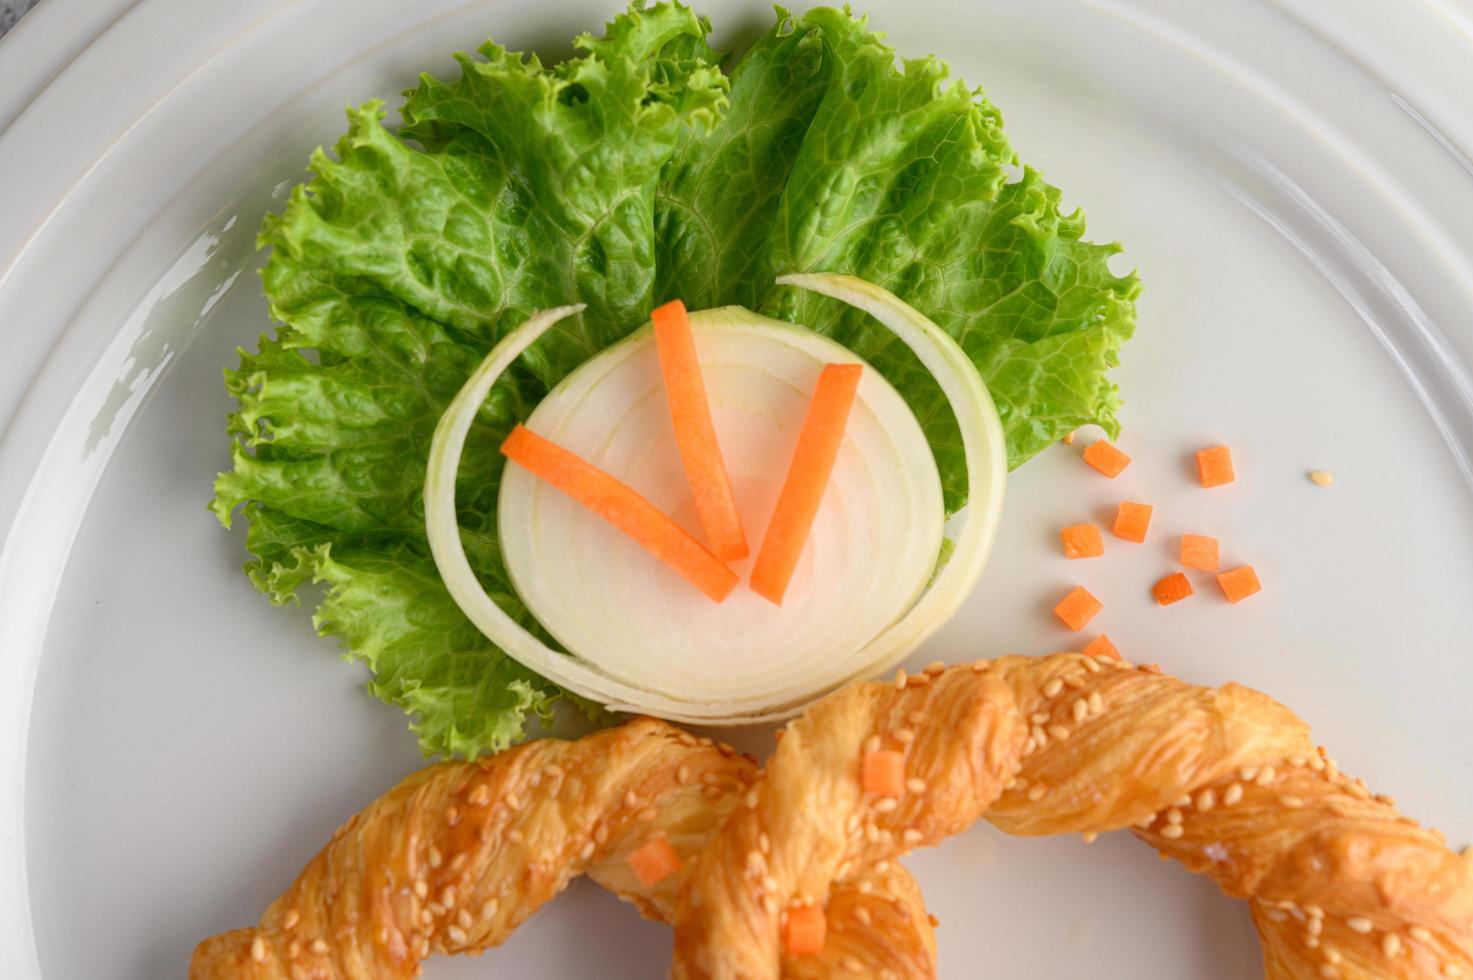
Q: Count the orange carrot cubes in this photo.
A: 12